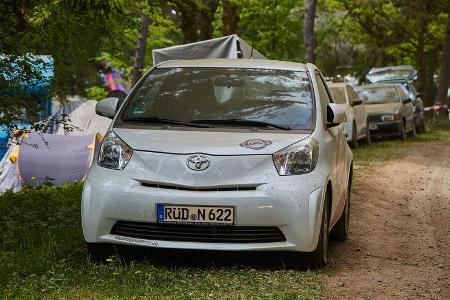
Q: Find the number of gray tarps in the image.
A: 1